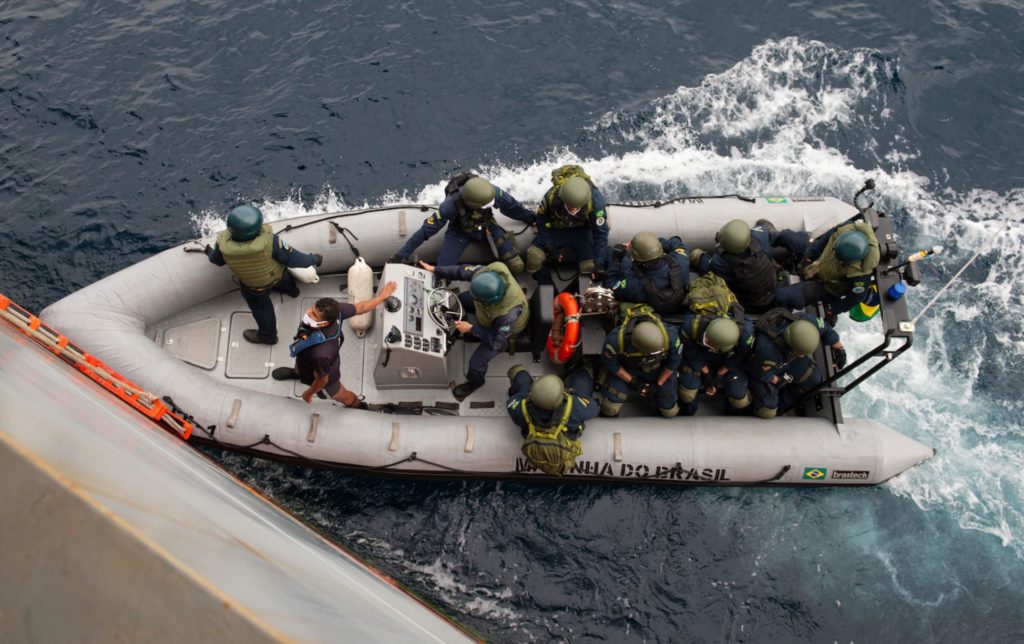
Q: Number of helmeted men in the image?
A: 11